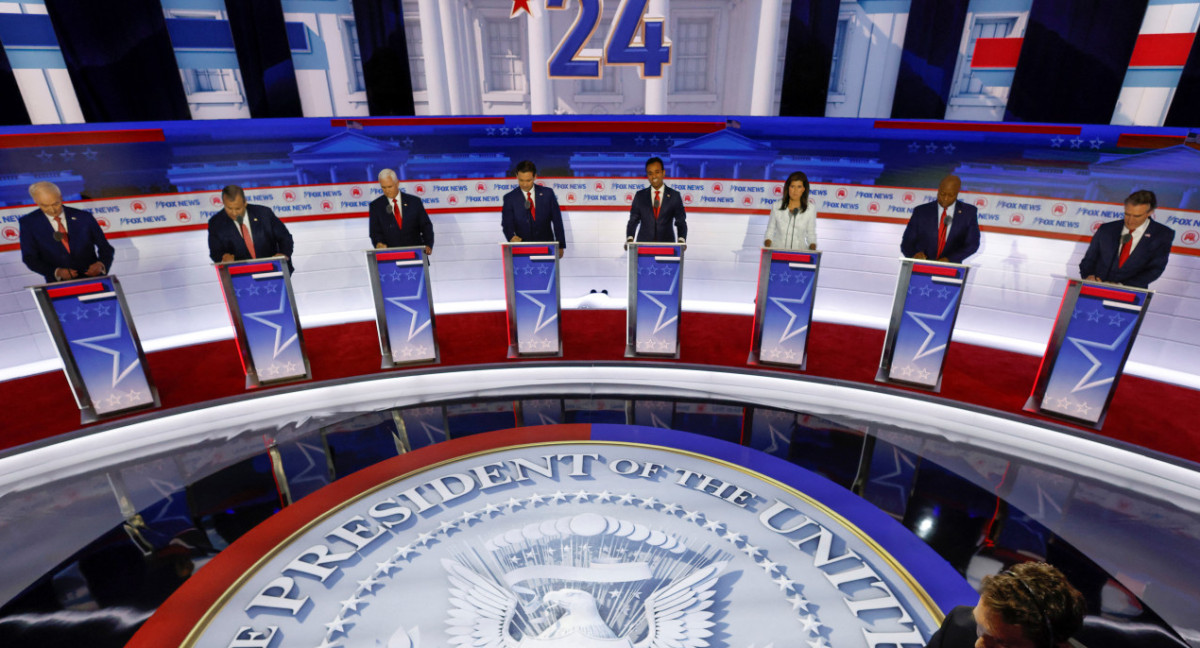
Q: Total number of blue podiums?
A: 8